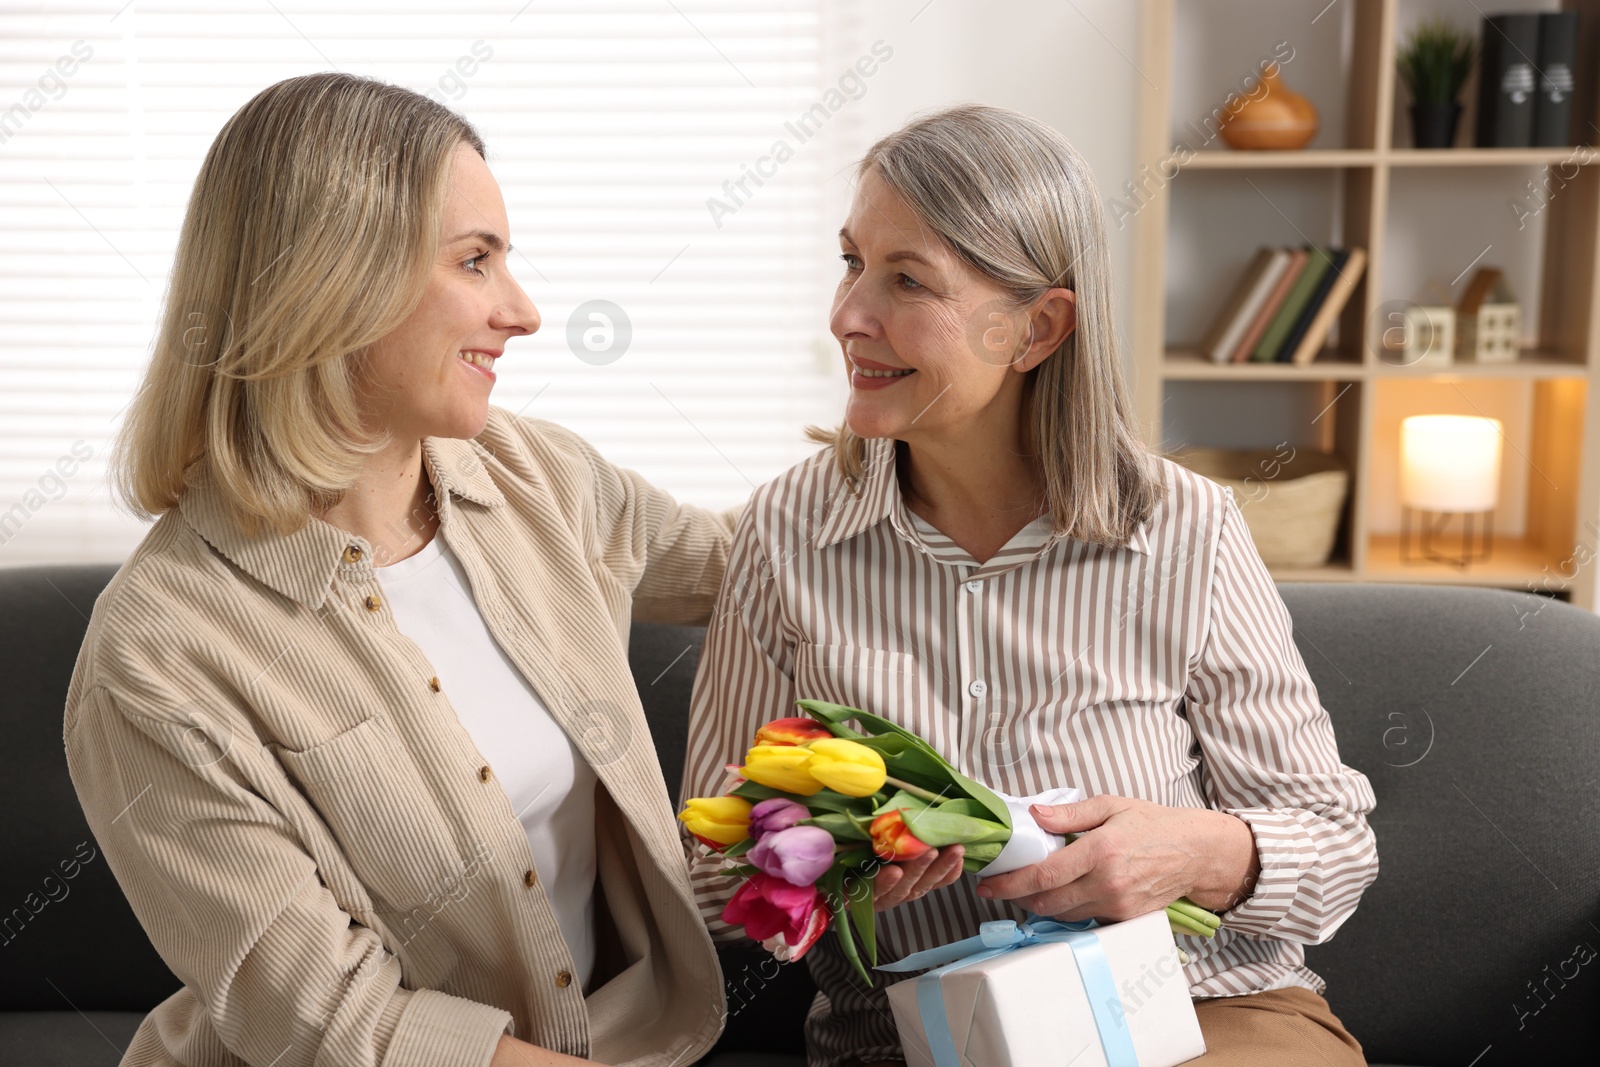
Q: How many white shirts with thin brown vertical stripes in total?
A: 1